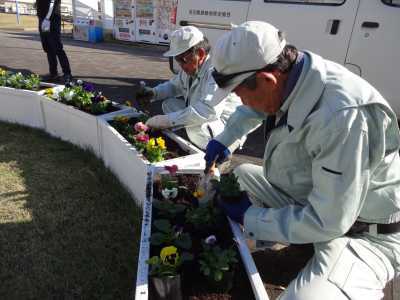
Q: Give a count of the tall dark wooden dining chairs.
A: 0